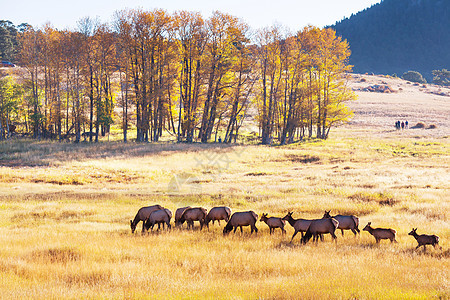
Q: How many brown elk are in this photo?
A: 12